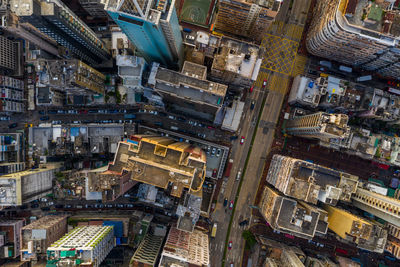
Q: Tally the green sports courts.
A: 1